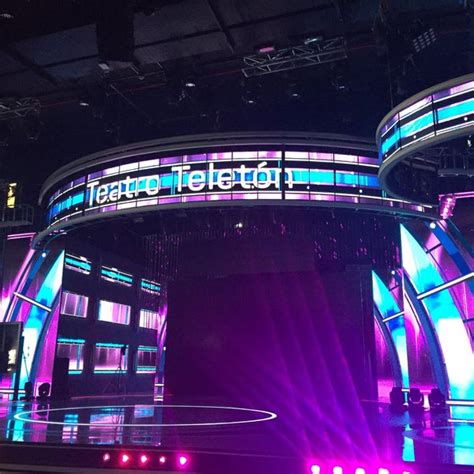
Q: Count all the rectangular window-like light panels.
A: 9